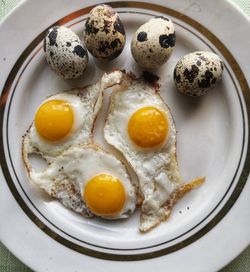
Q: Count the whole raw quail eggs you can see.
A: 4